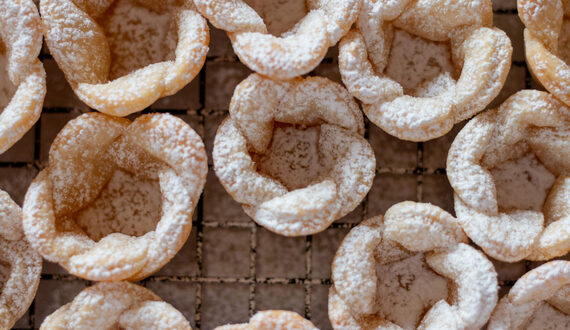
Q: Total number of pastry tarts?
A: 13